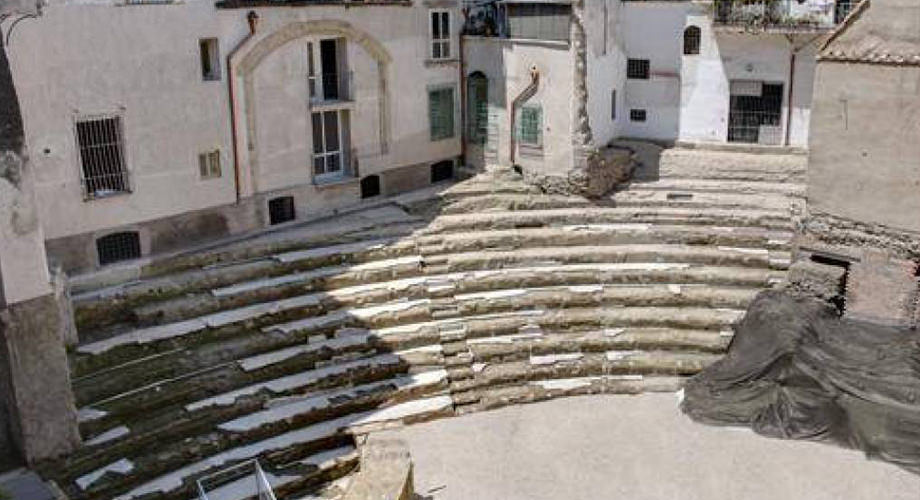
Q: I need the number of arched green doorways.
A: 1